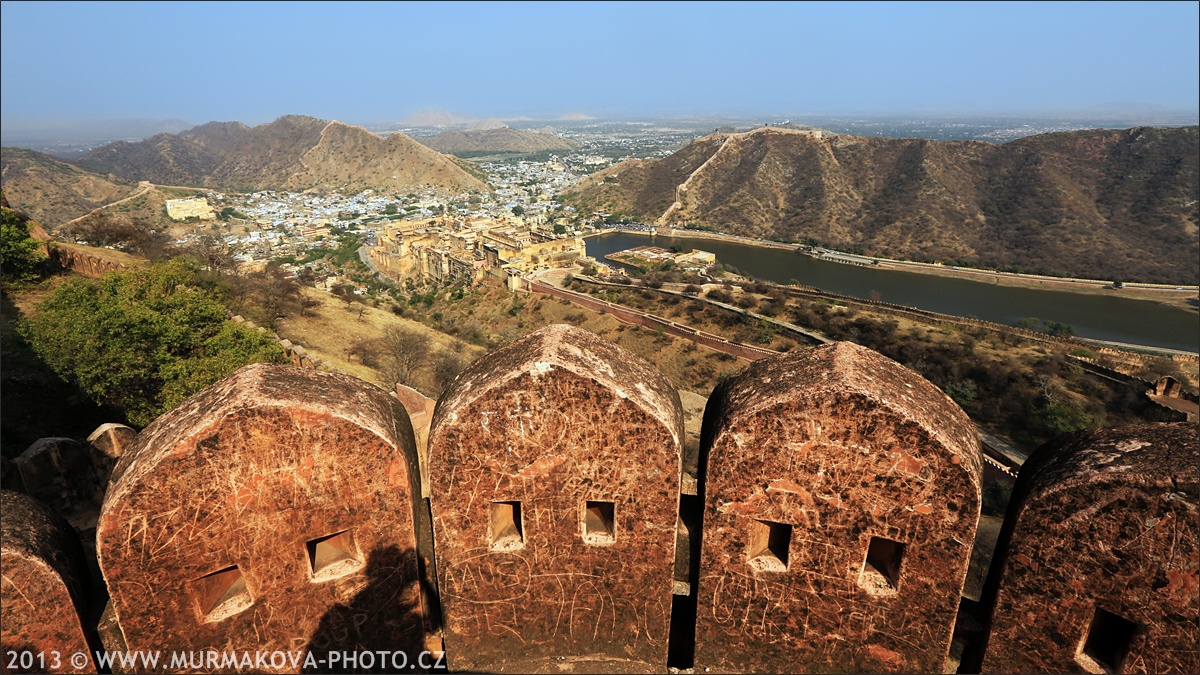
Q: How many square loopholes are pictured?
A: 7